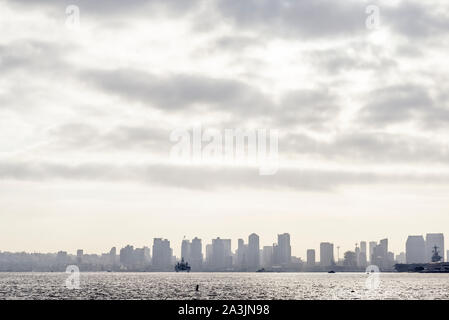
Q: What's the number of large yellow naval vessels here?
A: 0